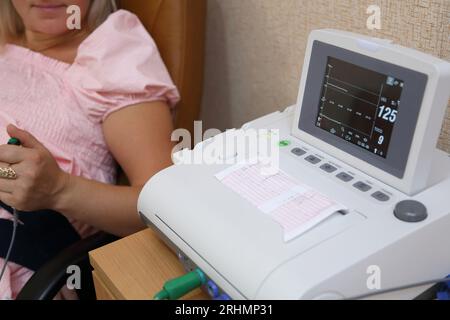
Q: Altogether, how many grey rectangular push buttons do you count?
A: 6